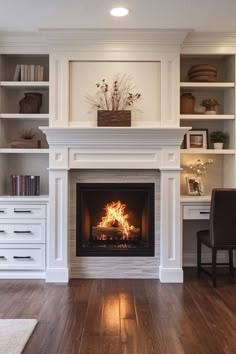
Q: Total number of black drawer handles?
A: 7